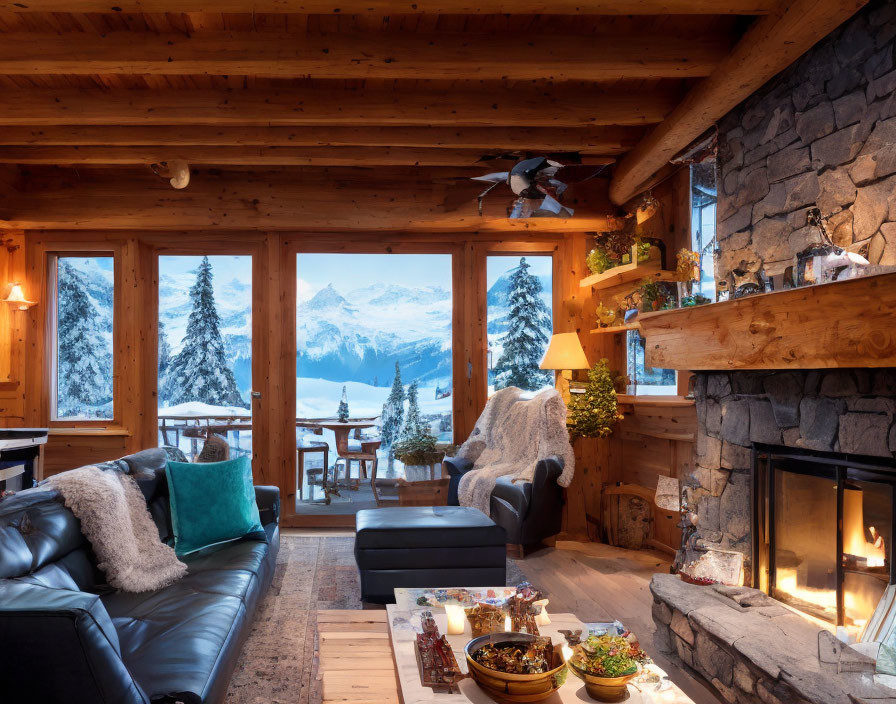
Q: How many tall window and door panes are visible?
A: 4